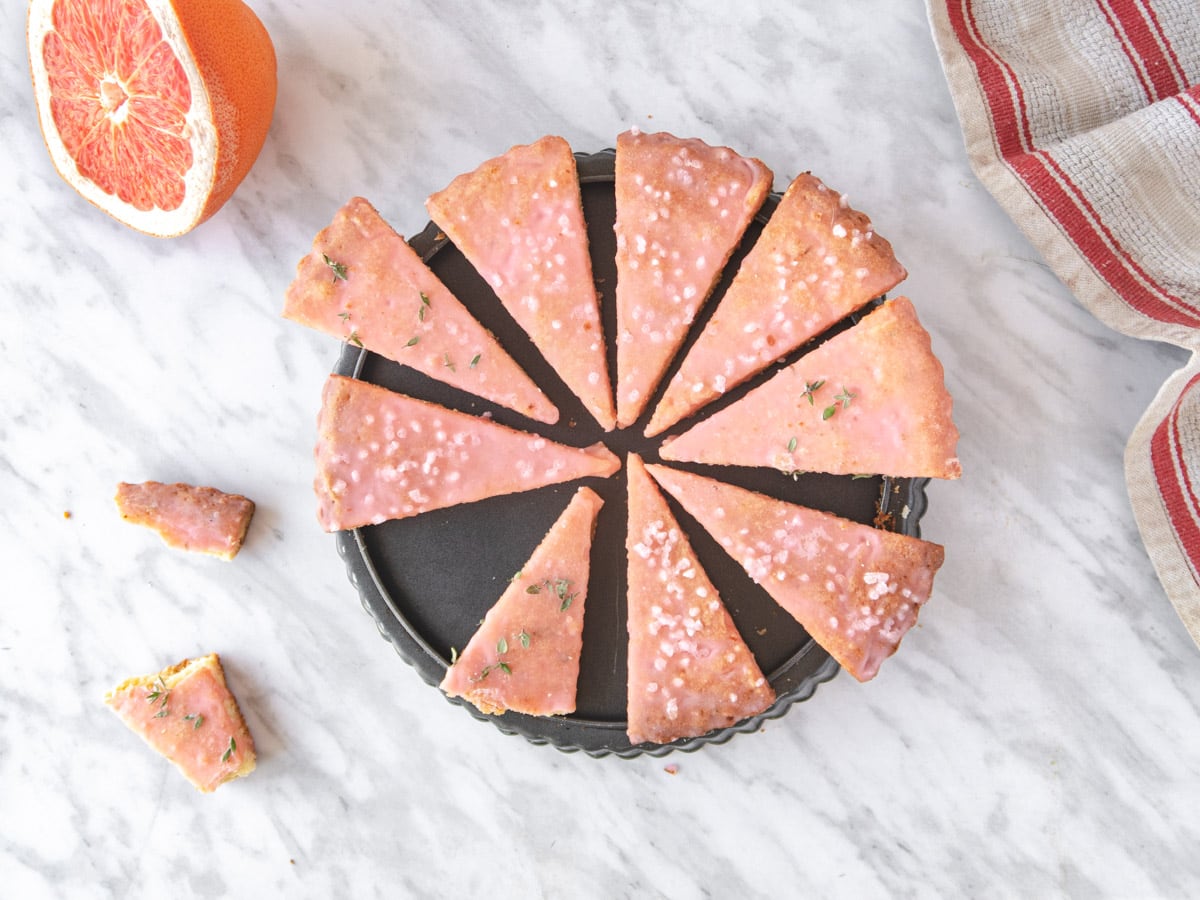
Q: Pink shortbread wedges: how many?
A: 9